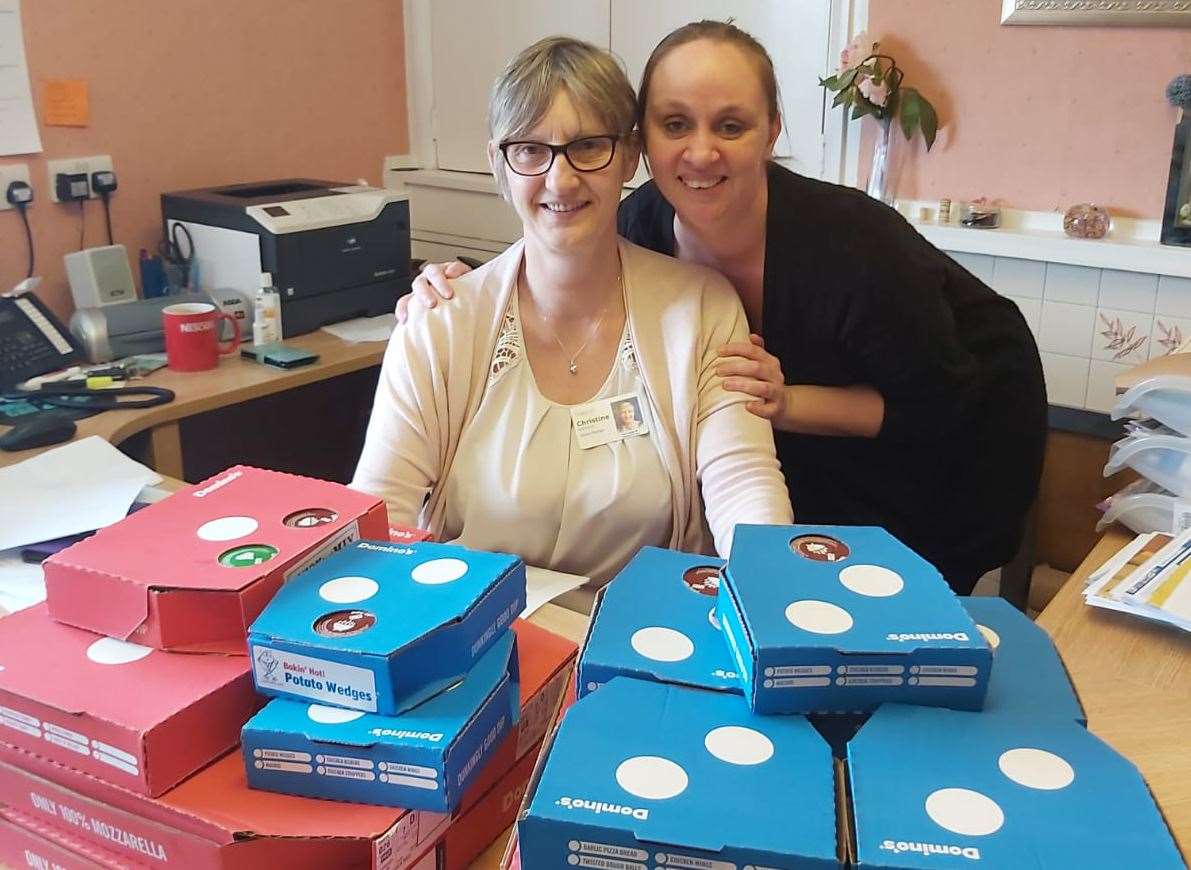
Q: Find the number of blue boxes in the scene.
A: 7